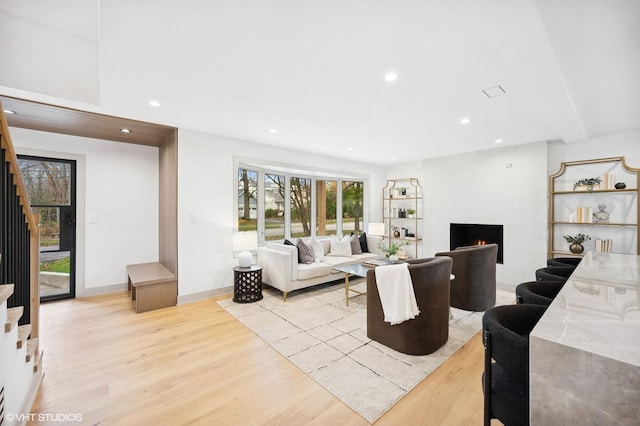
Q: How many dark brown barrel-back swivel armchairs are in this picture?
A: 2